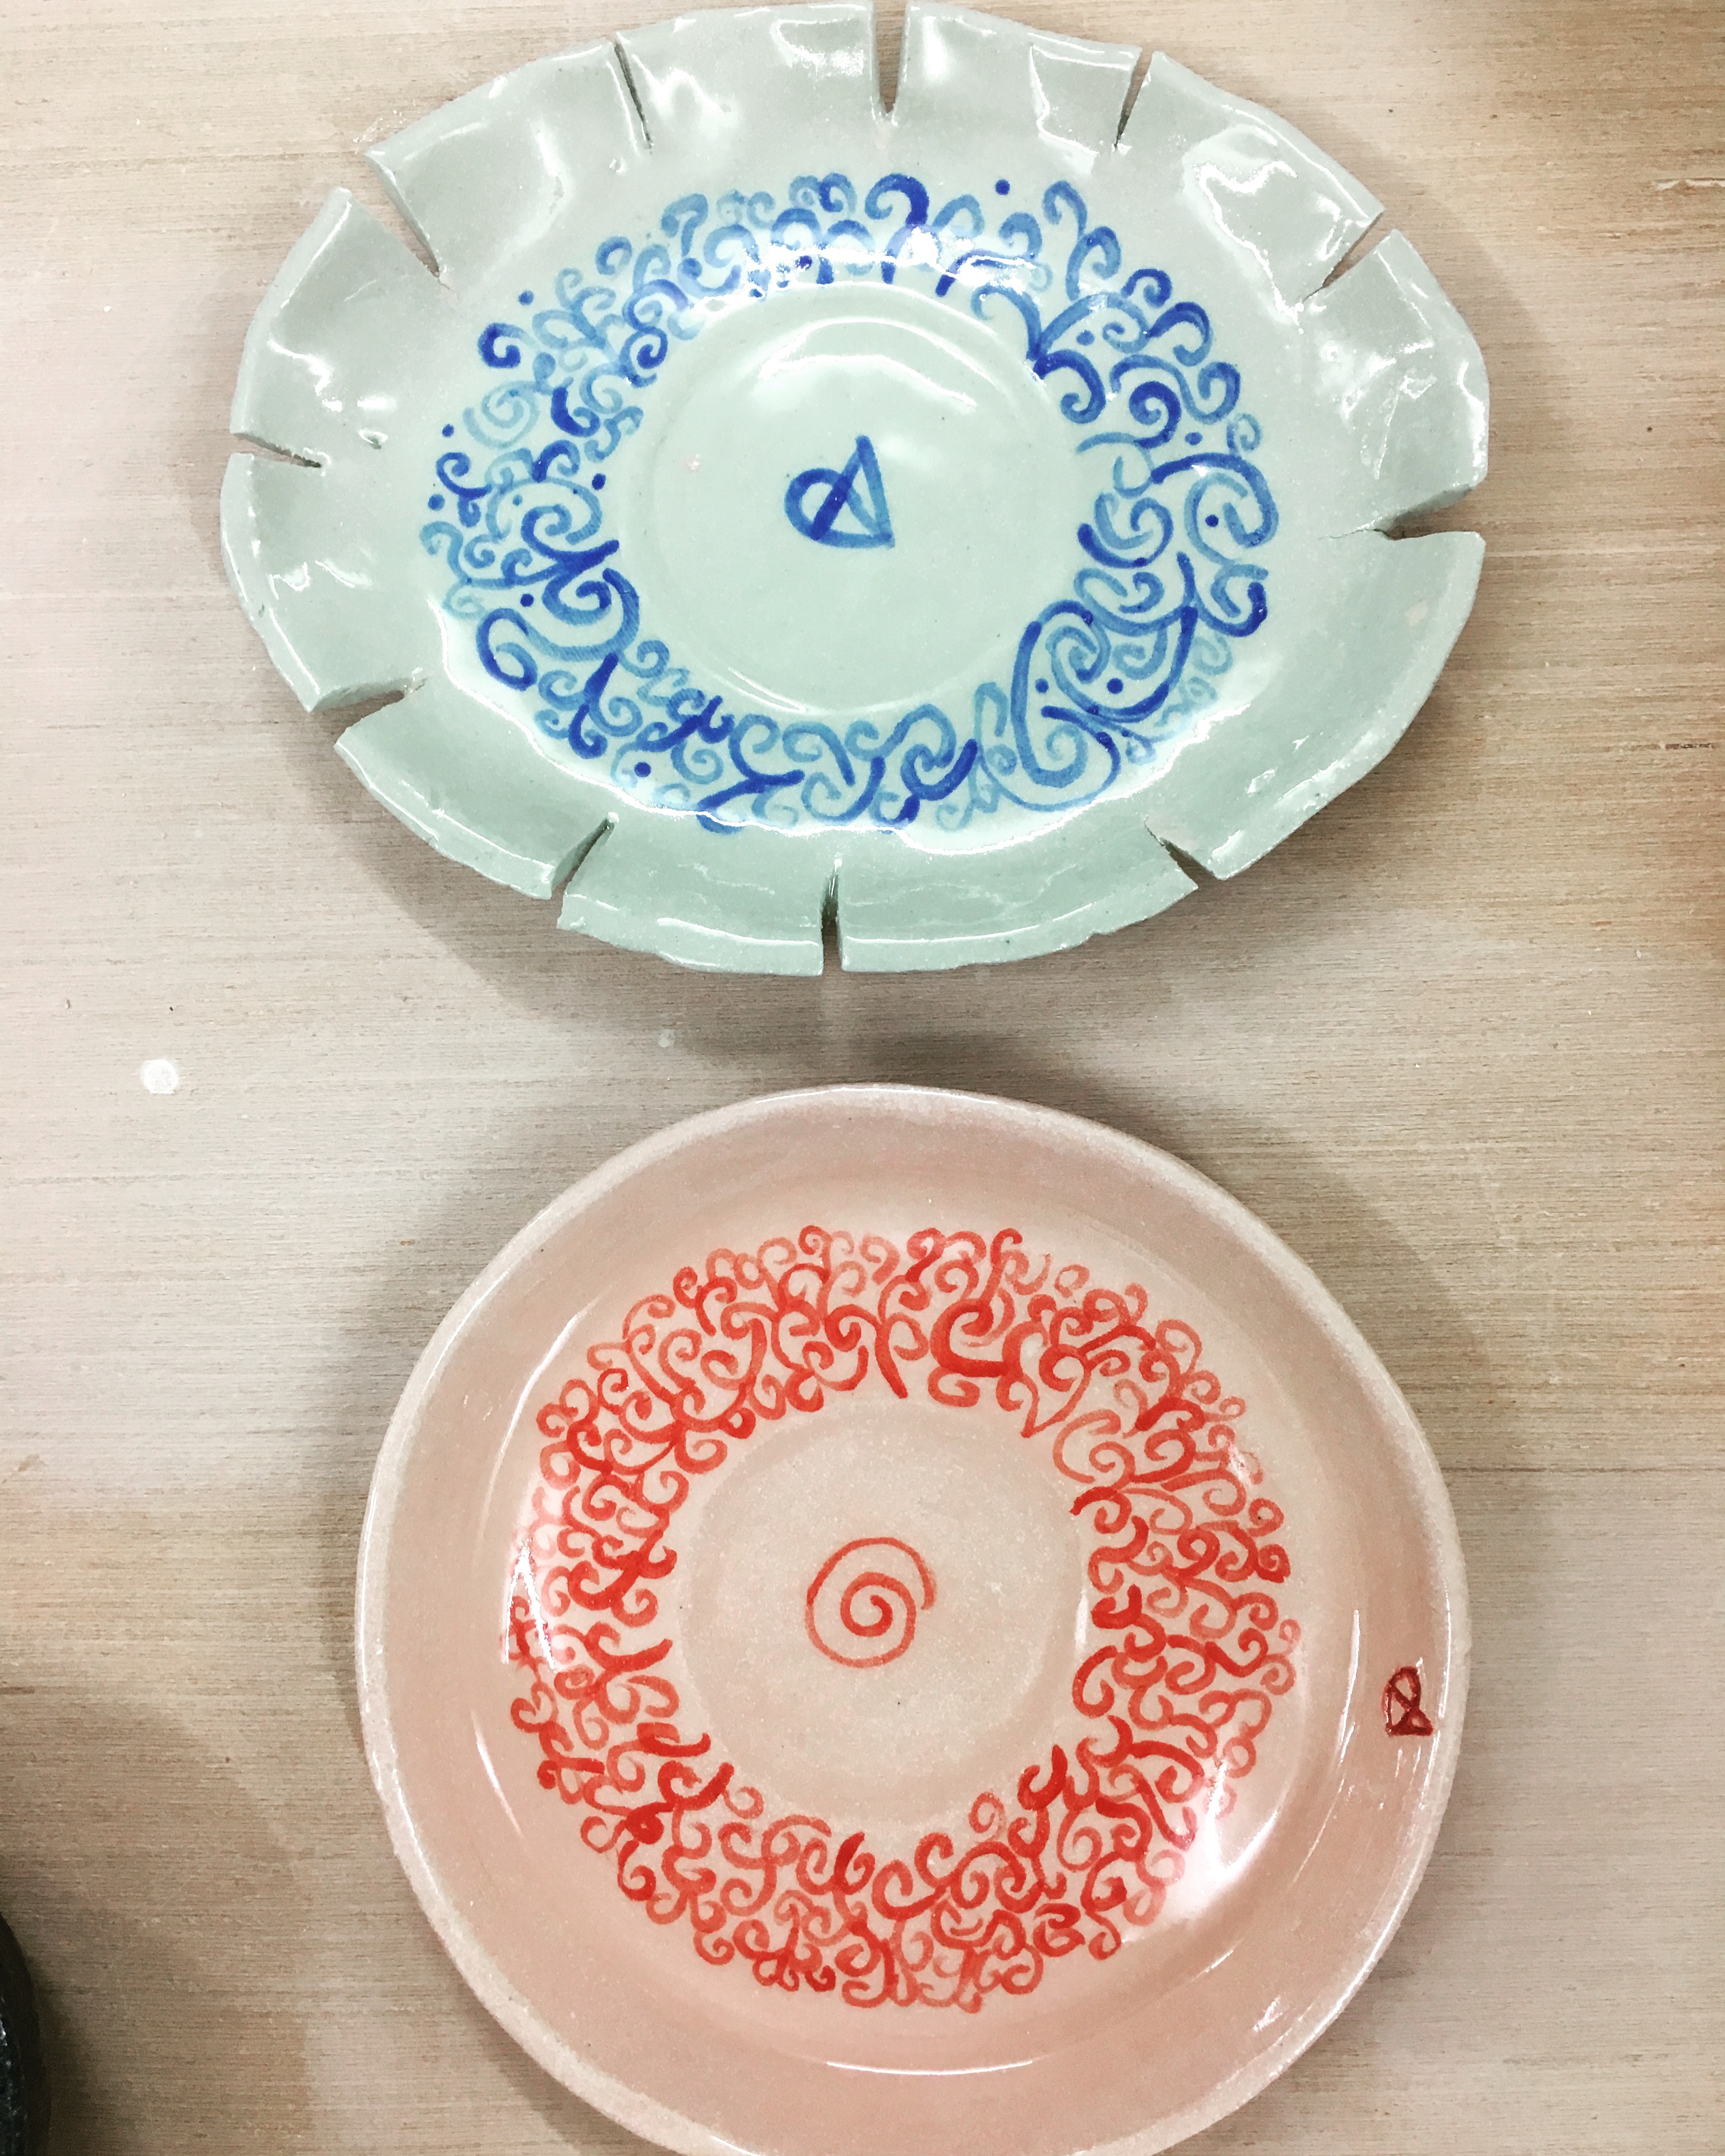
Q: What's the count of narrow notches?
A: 11